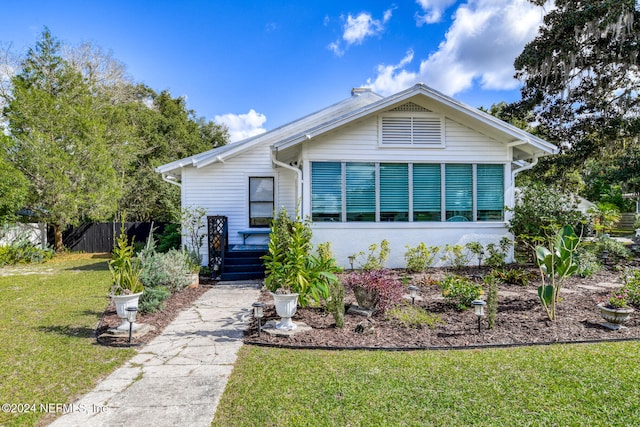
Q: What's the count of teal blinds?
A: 6